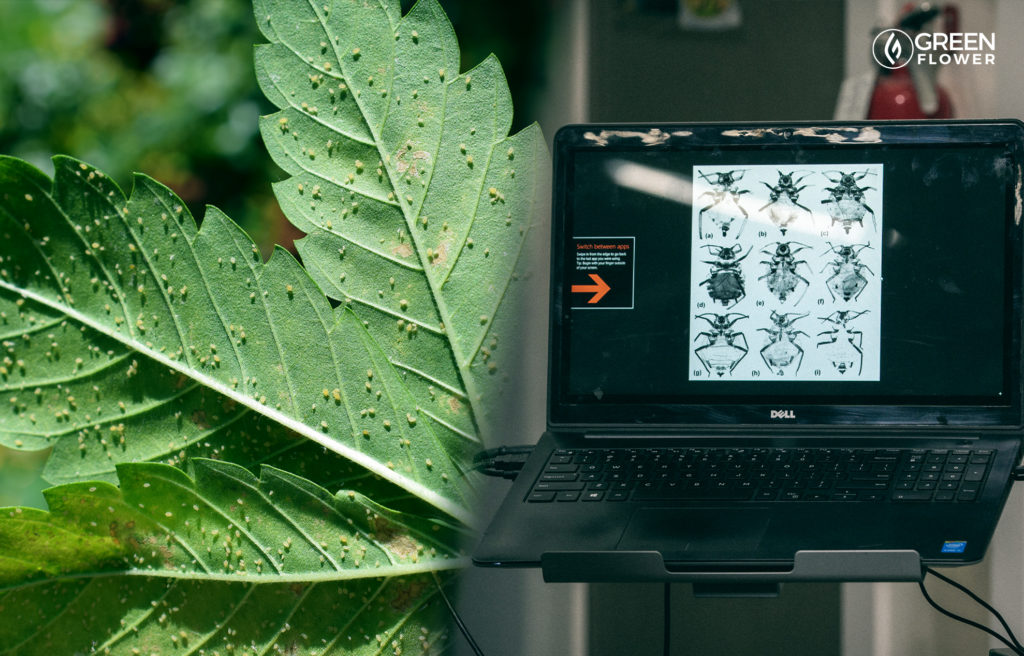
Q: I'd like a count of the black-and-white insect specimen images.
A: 9